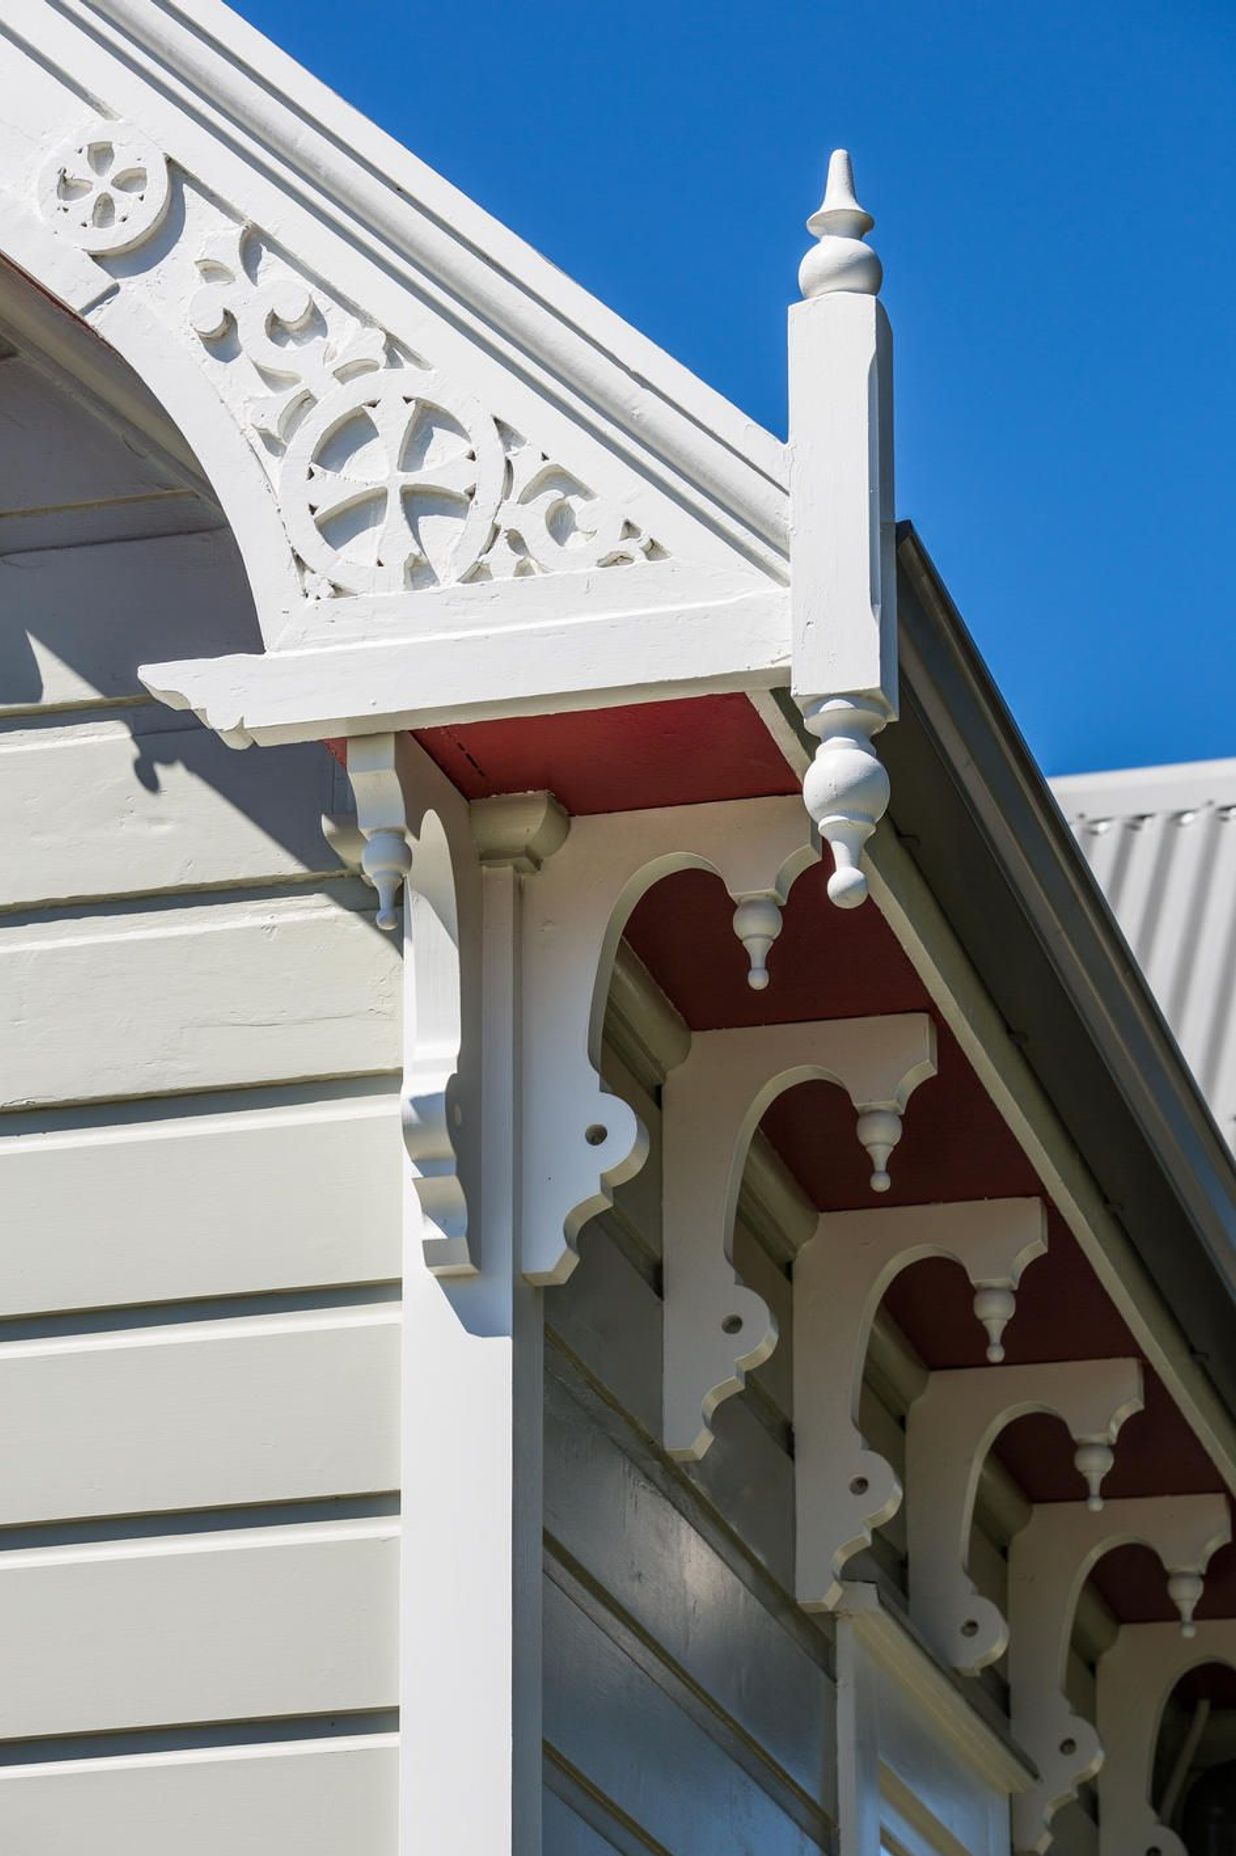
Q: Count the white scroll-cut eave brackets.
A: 7